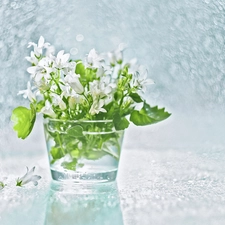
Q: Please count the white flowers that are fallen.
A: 1